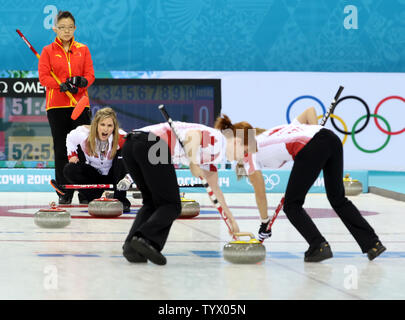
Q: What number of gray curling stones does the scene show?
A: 5